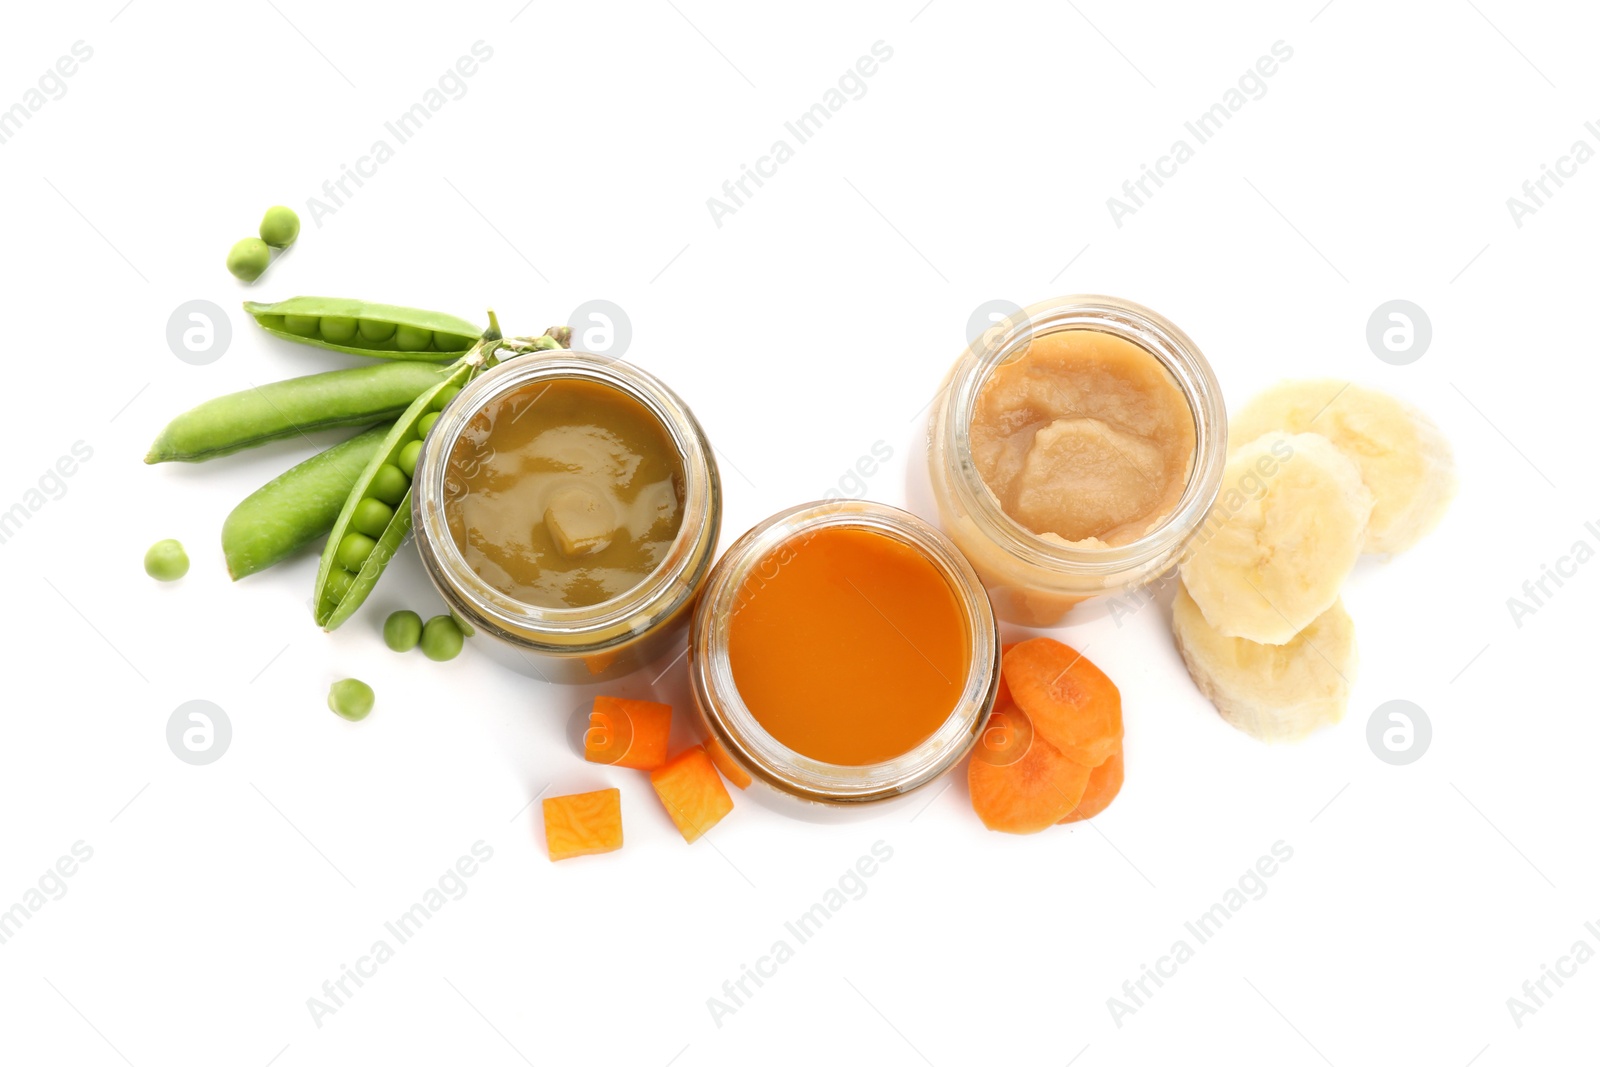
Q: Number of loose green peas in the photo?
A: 6